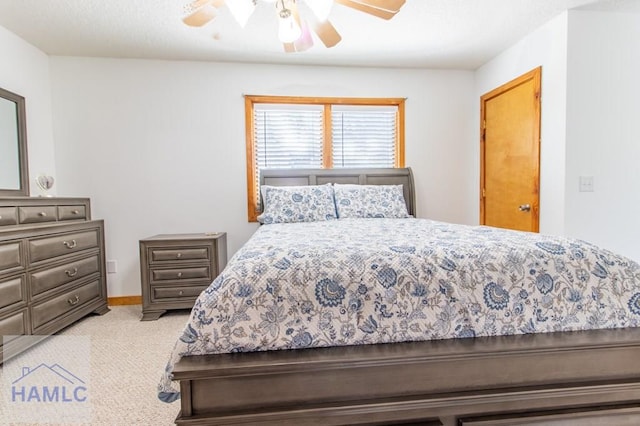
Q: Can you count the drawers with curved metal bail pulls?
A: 3